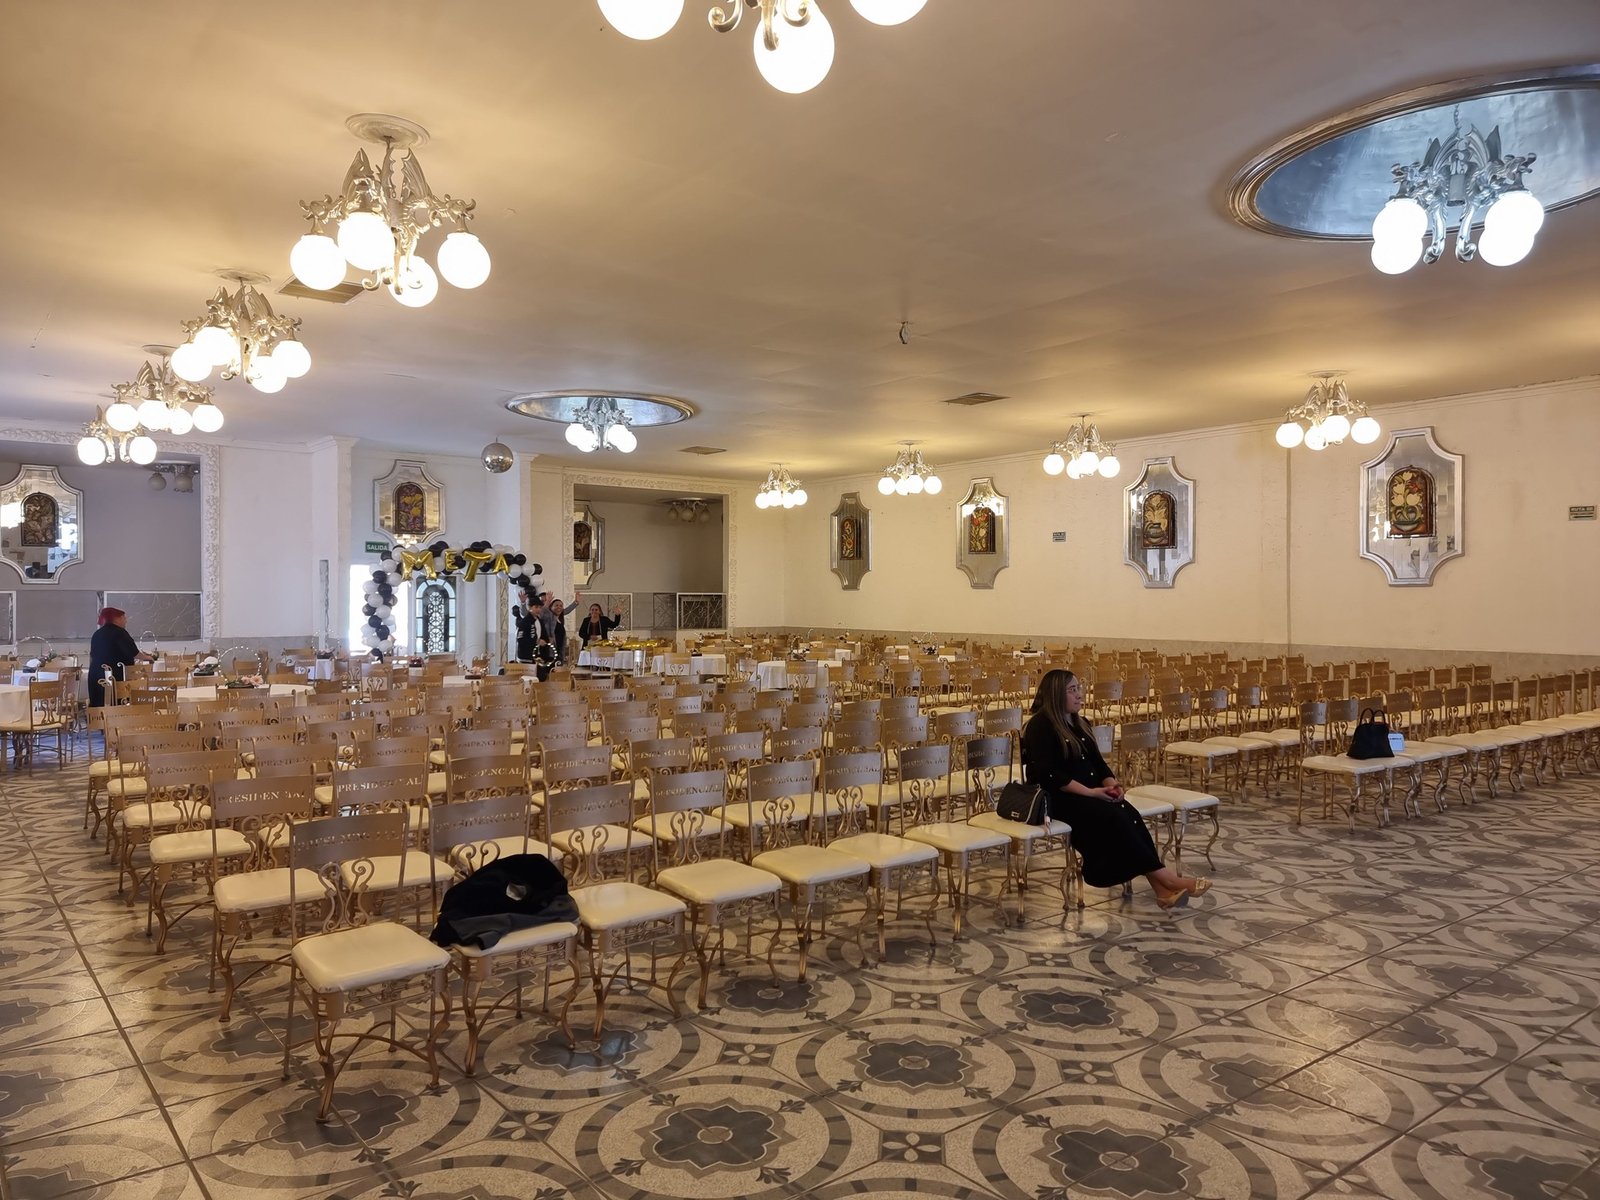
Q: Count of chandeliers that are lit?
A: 11